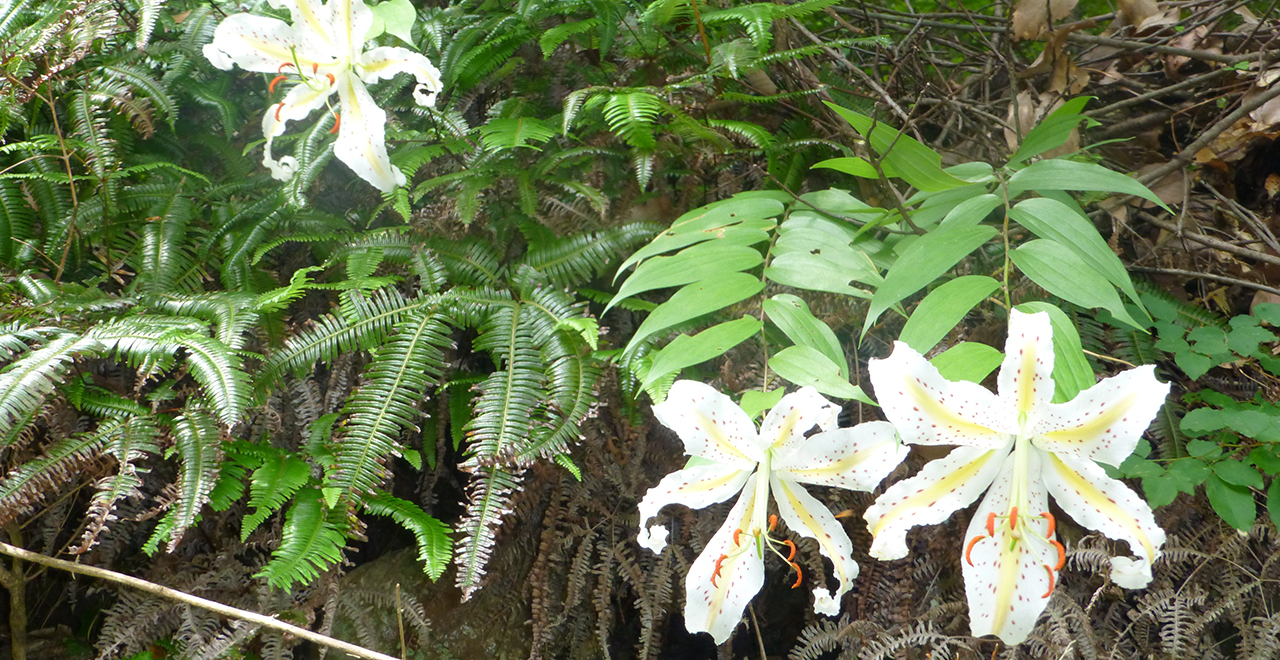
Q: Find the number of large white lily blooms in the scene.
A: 3